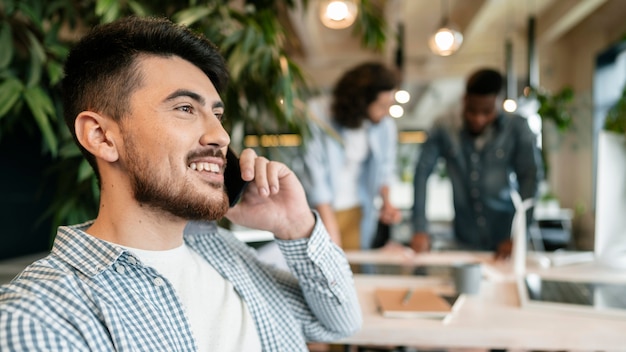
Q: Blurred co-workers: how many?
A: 2